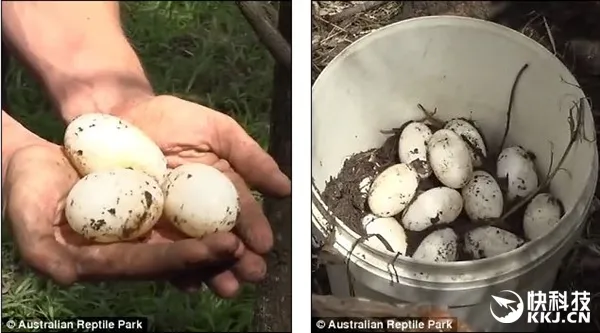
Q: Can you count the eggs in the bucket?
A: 11